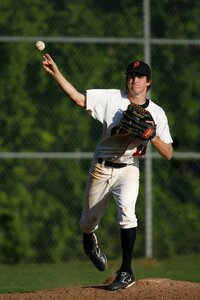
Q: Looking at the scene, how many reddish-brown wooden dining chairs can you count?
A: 0